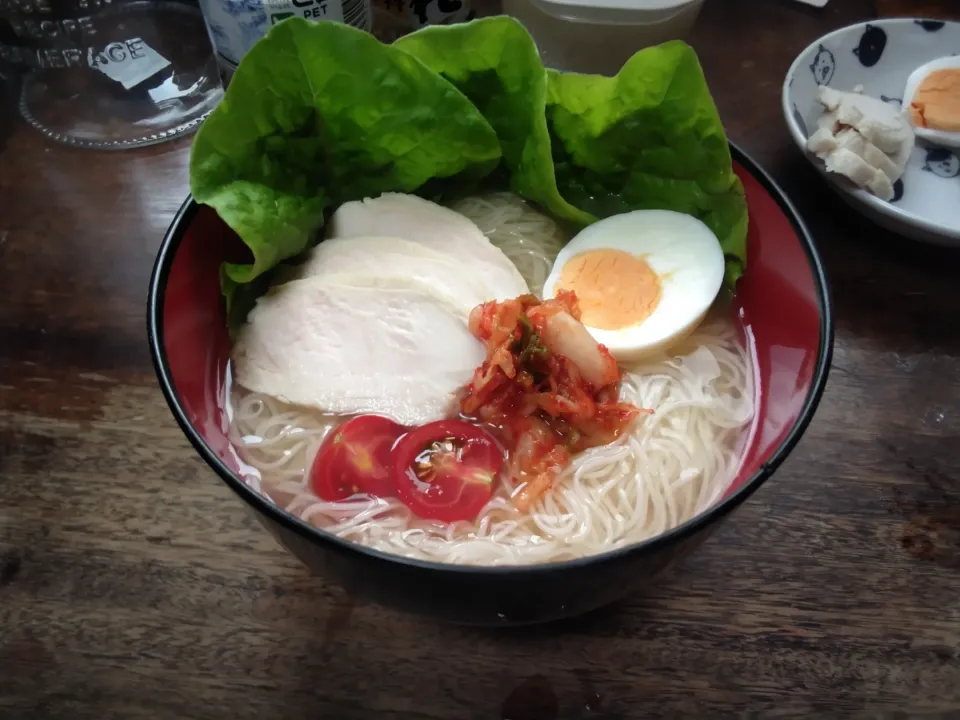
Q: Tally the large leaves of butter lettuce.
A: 3